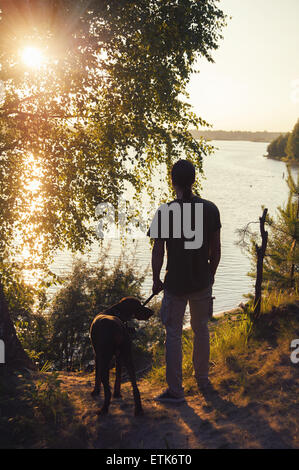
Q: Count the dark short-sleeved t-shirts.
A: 1